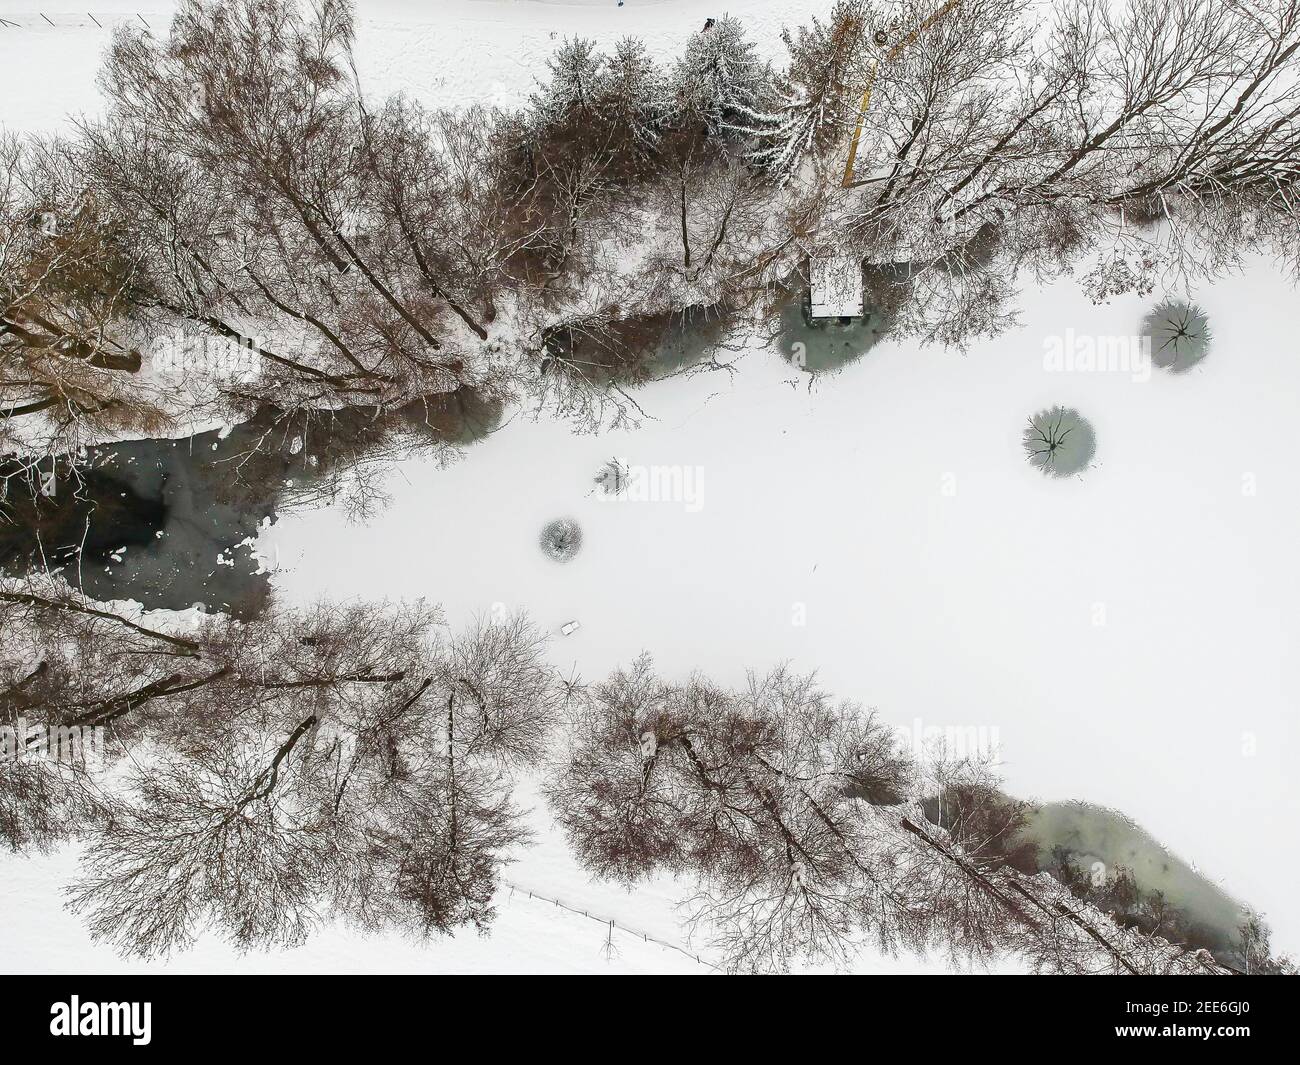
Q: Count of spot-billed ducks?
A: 0